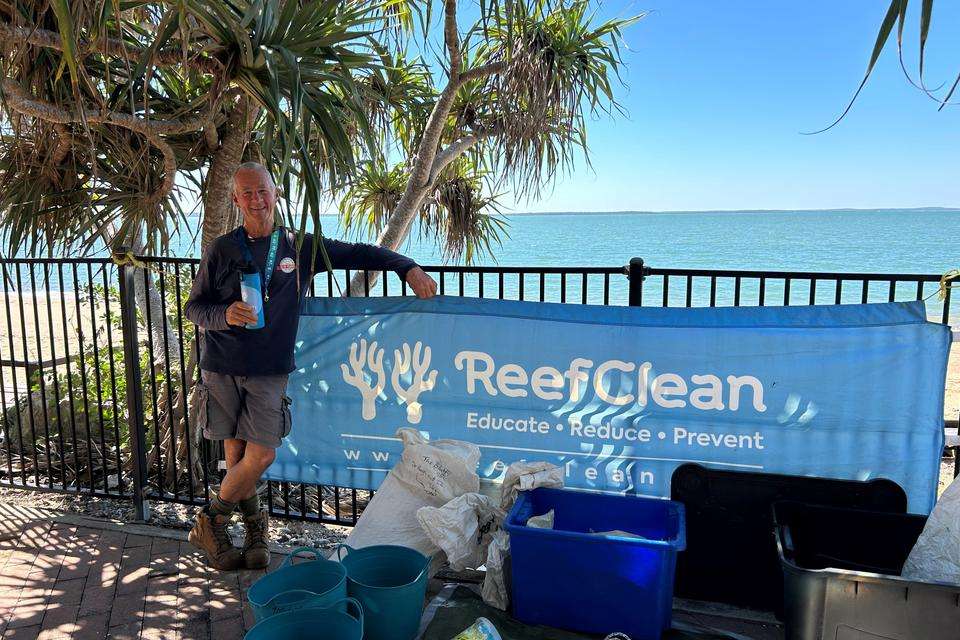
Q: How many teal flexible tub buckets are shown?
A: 3